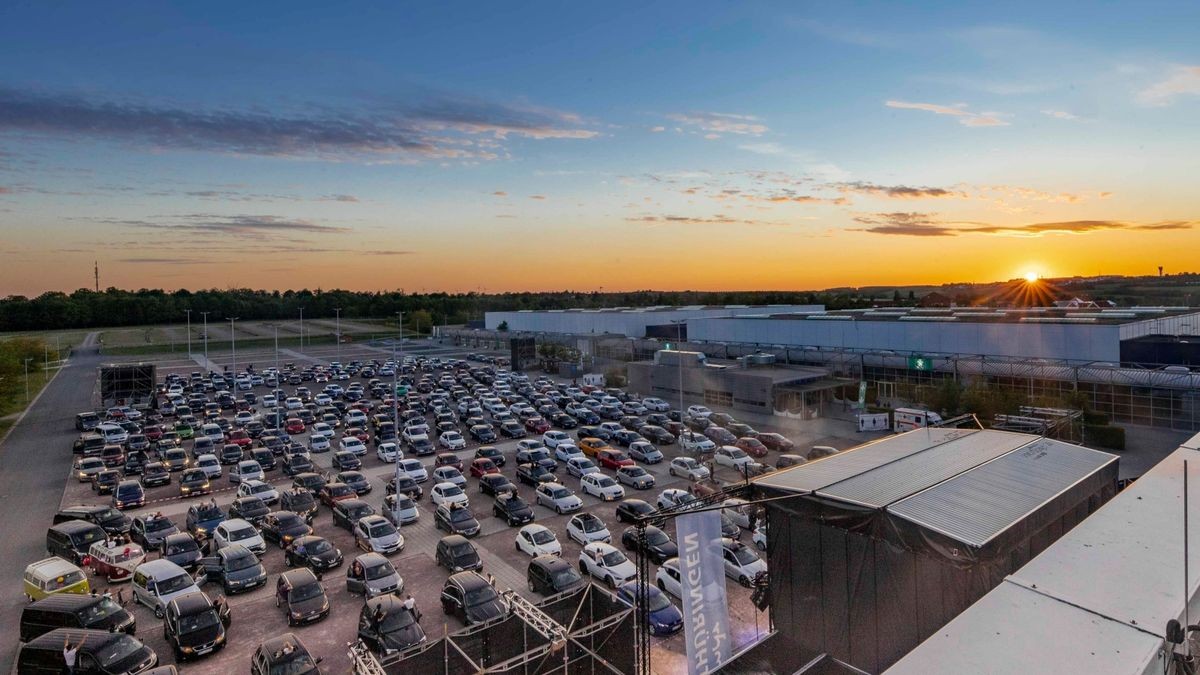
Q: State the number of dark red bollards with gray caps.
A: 0